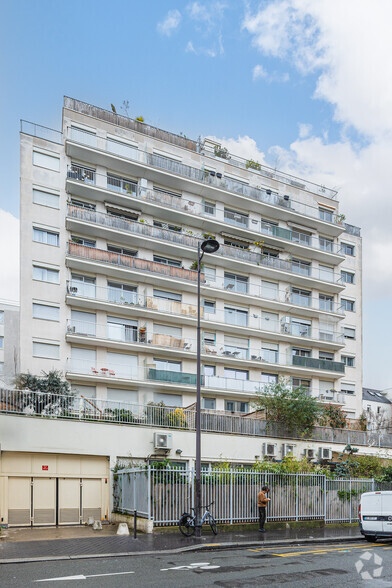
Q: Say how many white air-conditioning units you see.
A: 5